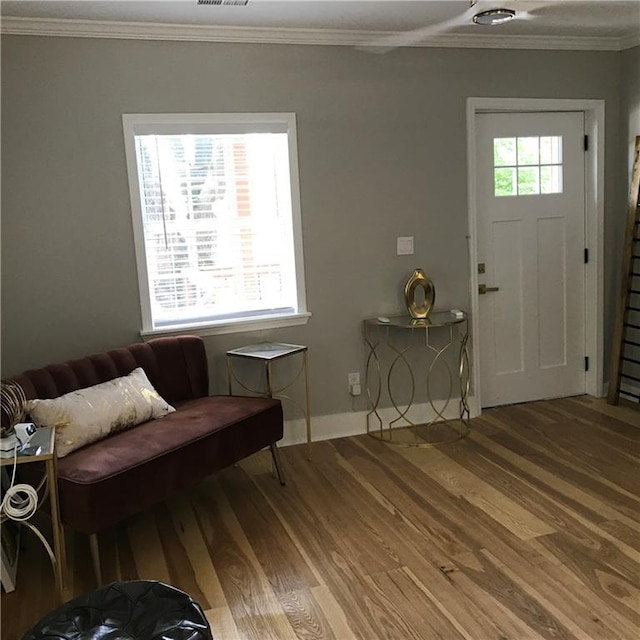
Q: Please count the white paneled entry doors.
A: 1